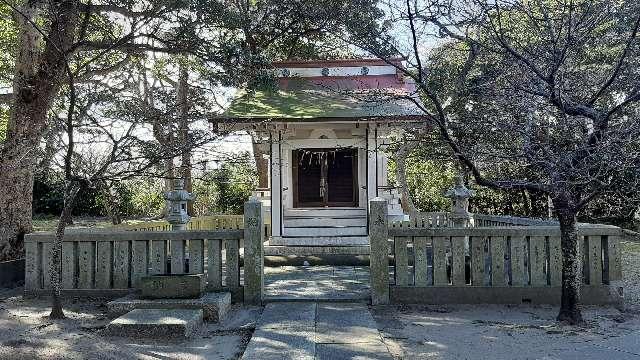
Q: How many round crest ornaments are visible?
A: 3